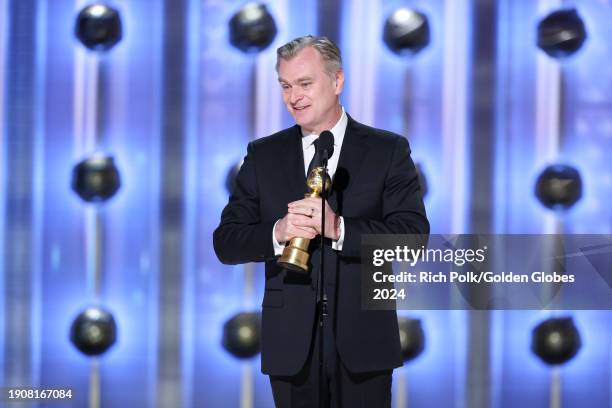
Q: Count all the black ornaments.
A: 12